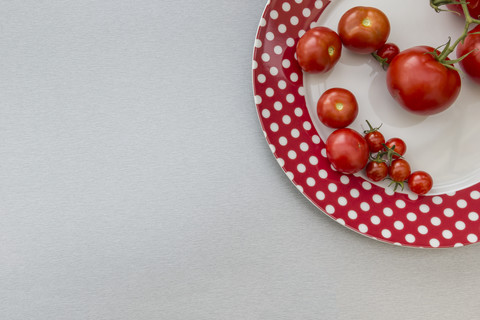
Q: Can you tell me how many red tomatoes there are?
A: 13